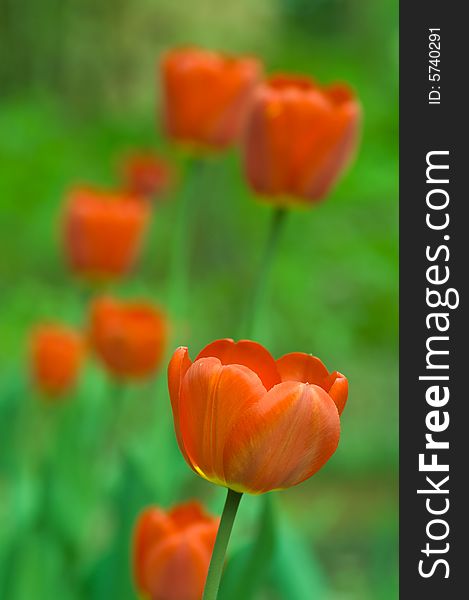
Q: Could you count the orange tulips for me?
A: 8